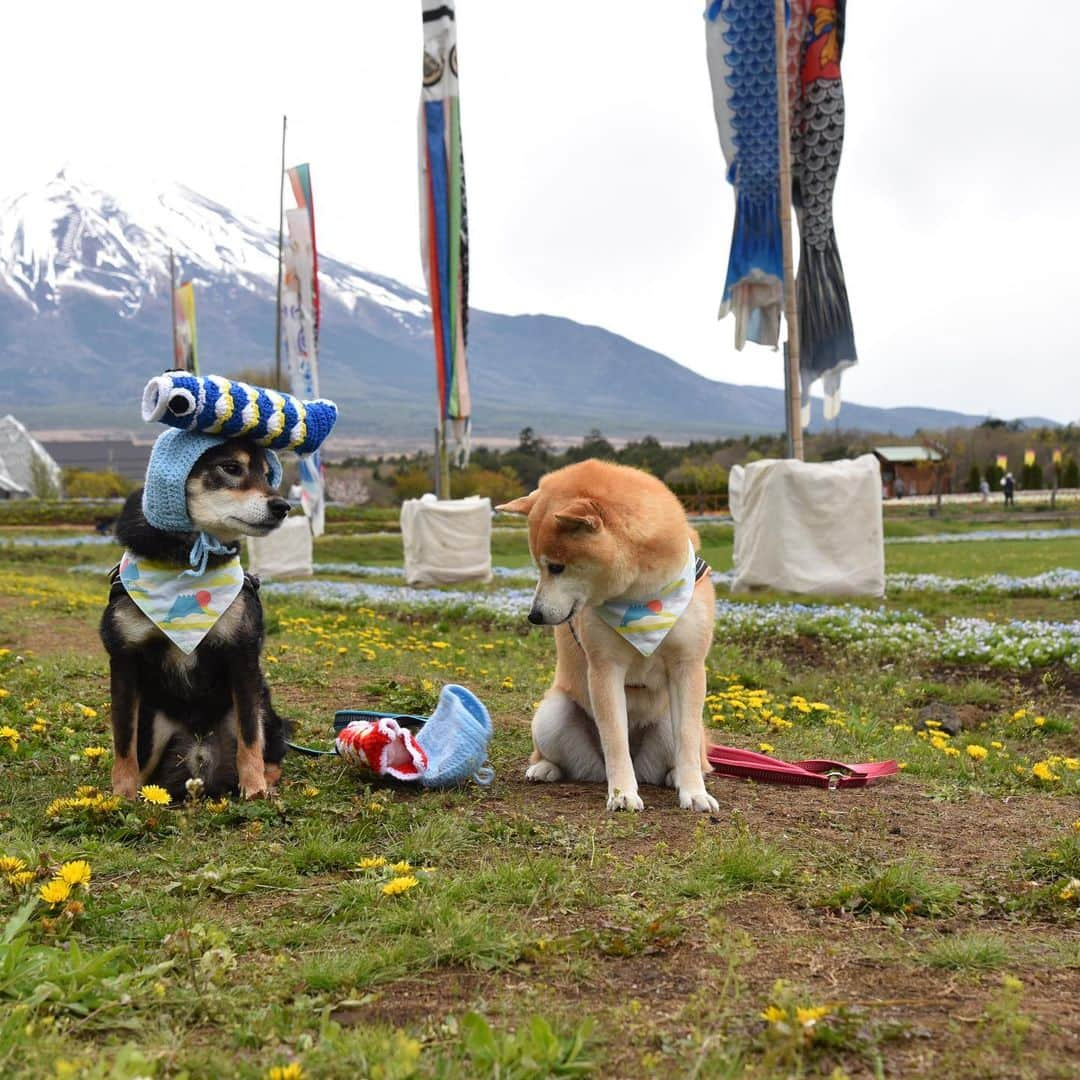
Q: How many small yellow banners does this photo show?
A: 3